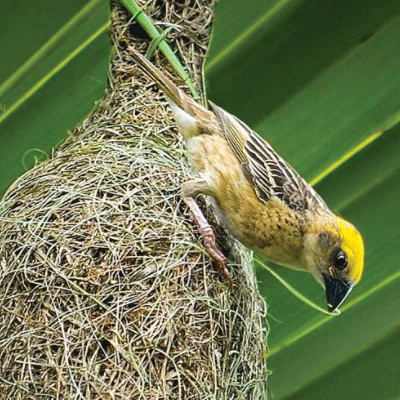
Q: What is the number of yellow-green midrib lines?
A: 5